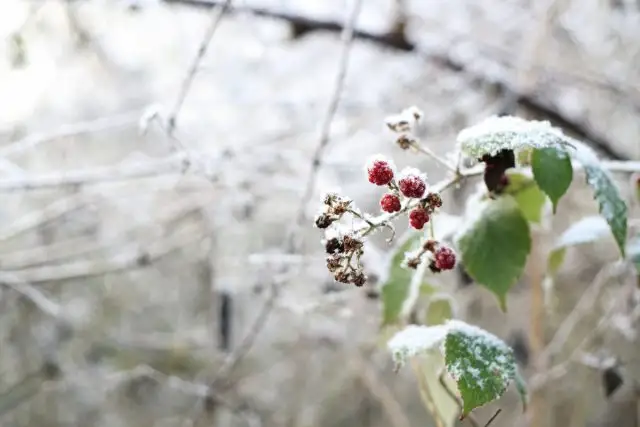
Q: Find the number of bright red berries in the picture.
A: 5